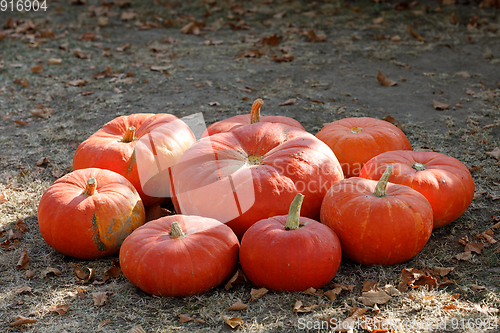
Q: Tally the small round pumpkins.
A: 8